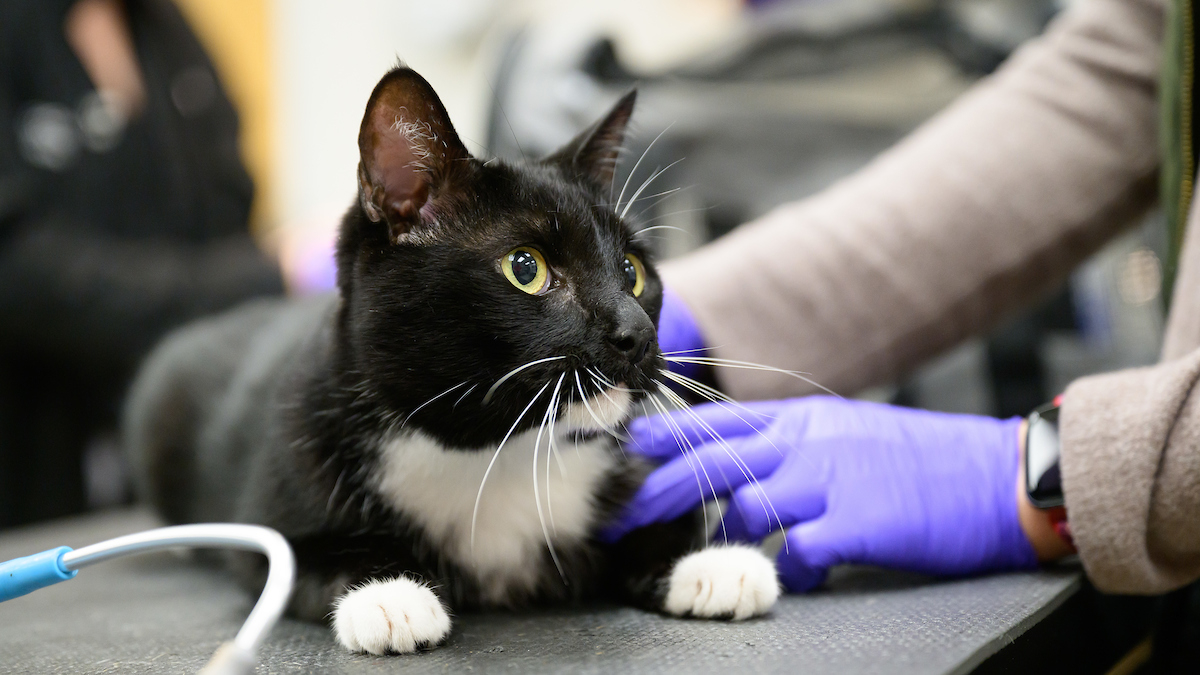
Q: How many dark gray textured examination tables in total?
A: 1